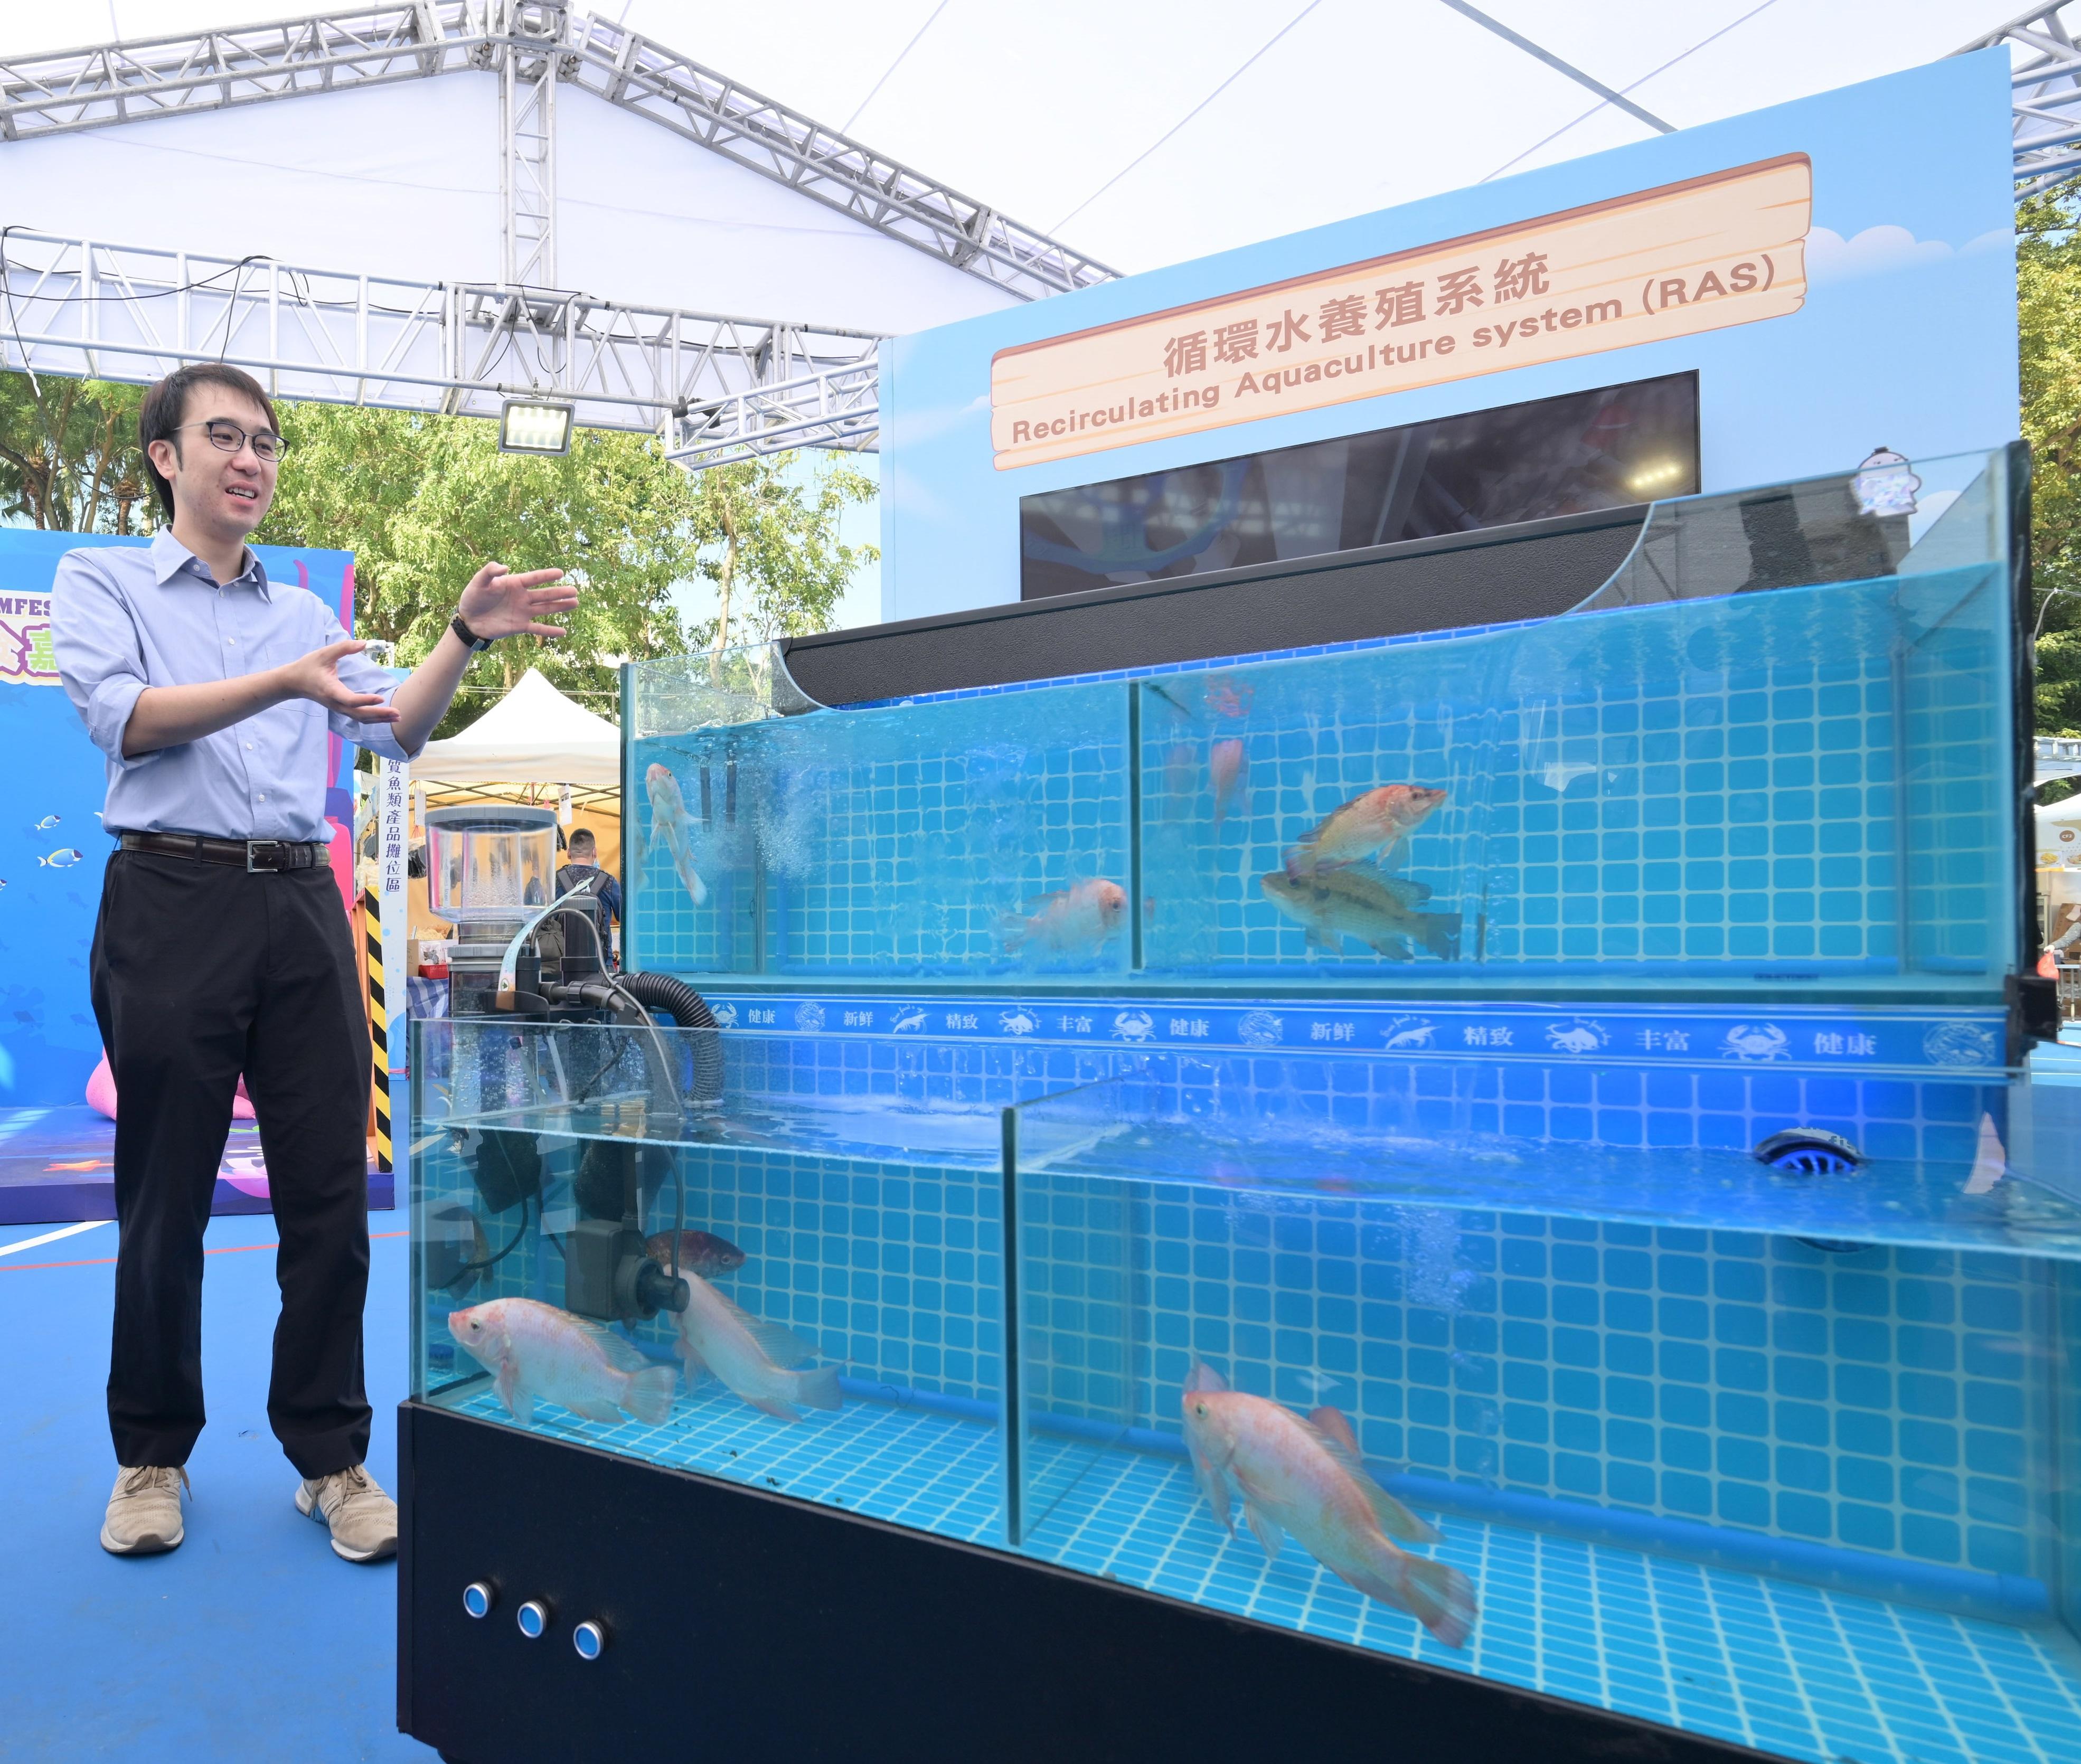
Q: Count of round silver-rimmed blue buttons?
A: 3